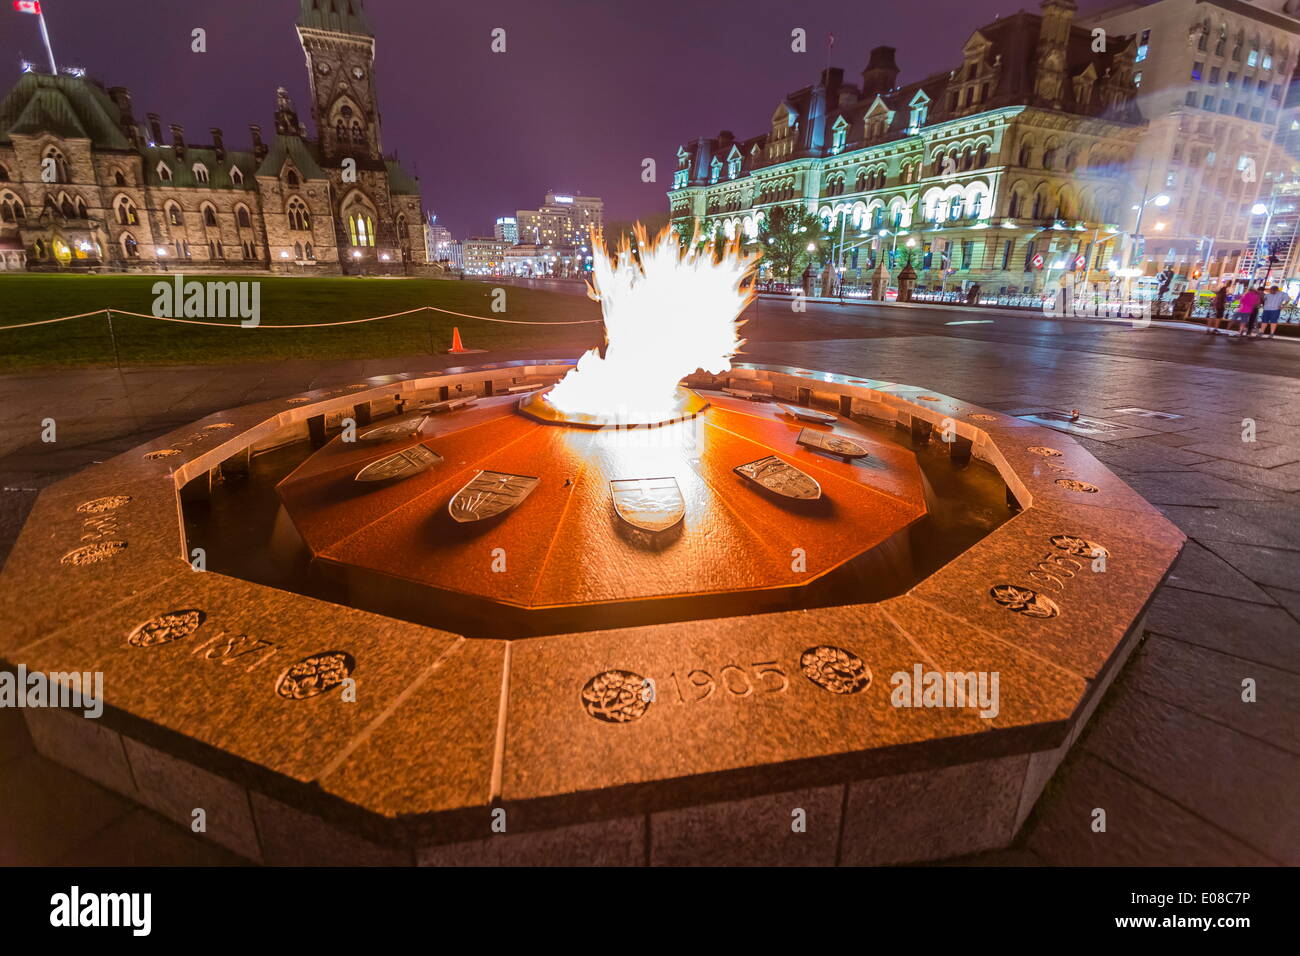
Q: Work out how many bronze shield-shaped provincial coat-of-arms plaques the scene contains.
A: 10